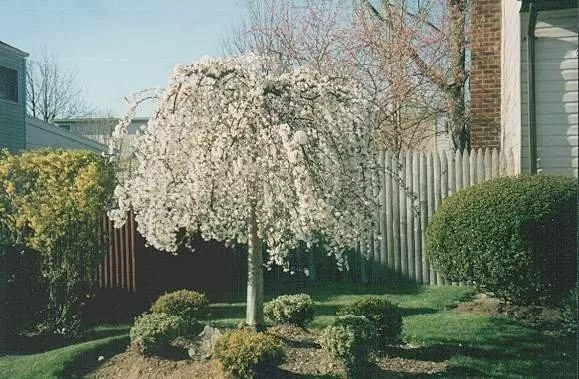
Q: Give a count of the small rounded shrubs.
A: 6